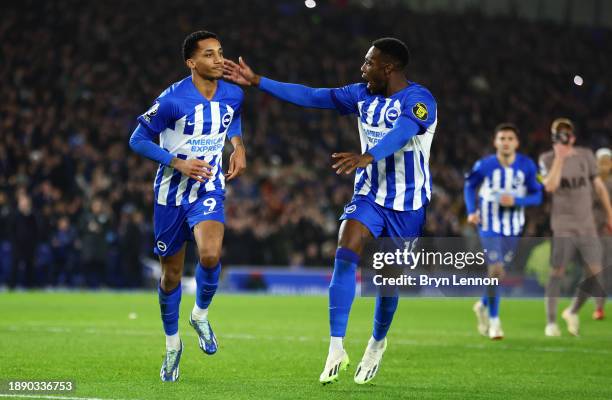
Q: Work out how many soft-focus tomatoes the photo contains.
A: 0